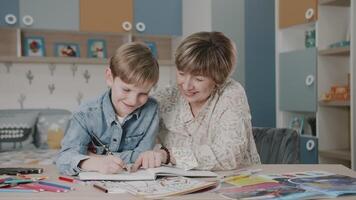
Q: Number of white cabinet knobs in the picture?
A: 7